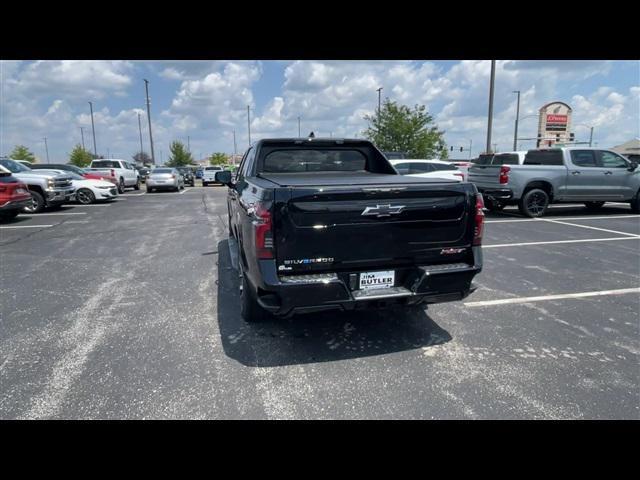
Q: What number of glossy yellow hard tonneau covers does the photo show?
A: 0